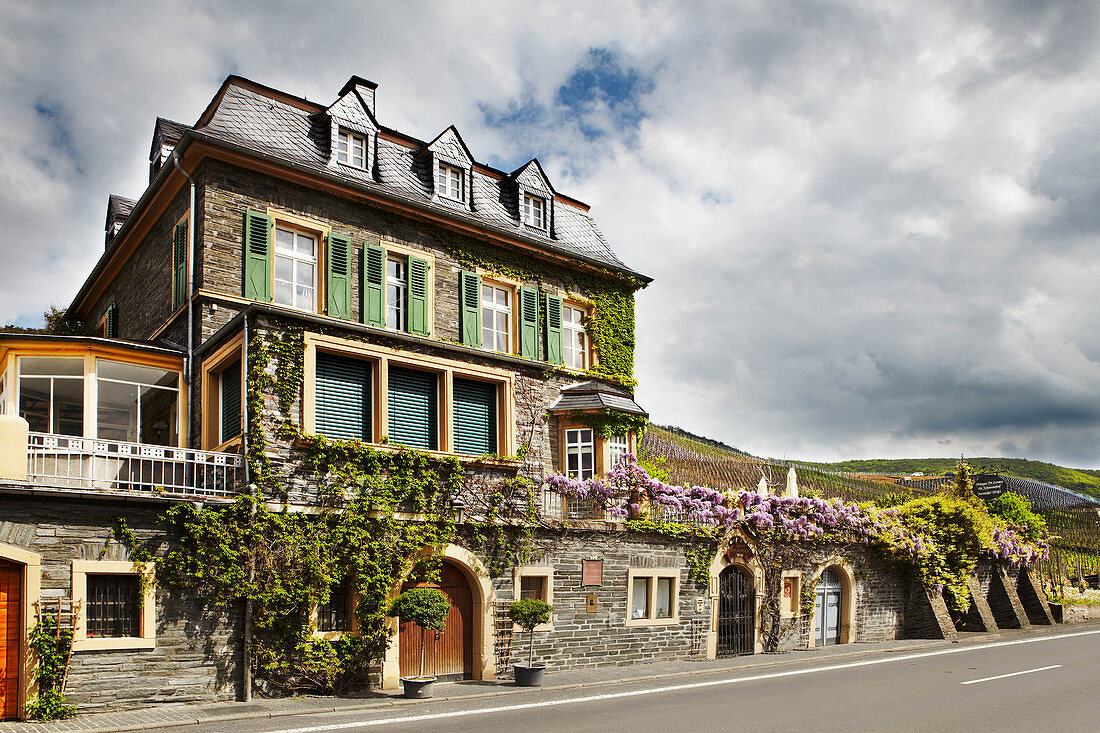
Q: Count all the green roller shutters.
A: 4